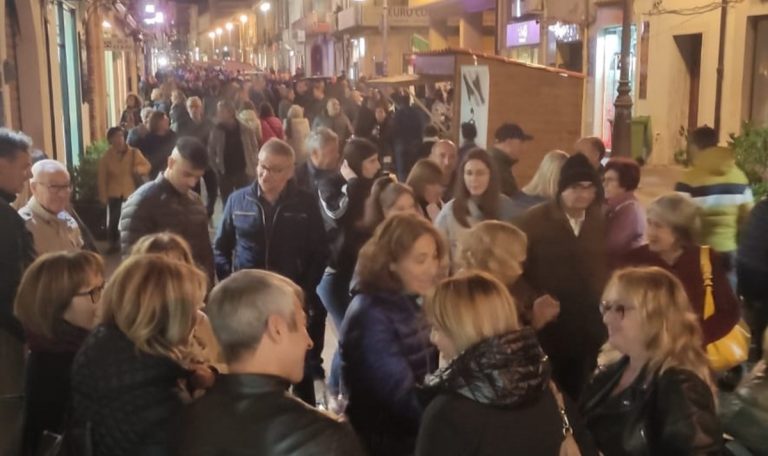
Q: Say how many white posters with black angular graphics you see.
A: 1